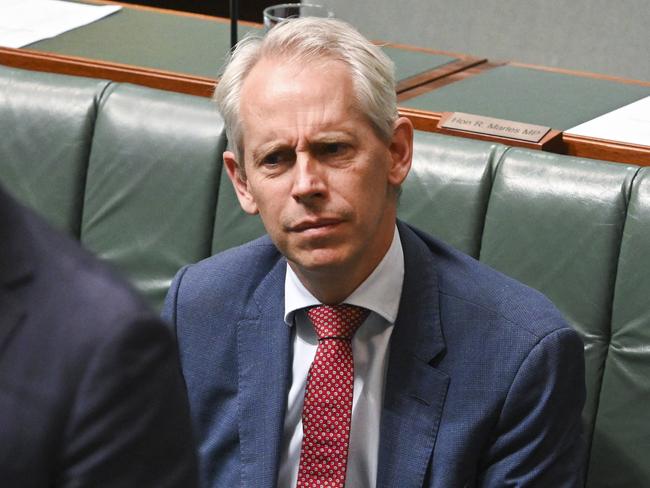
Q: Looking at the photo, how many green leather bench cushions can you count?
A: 6